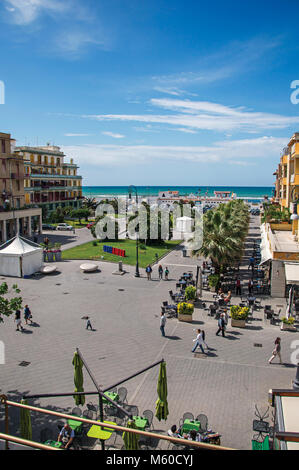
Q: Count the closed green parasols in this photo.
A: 4